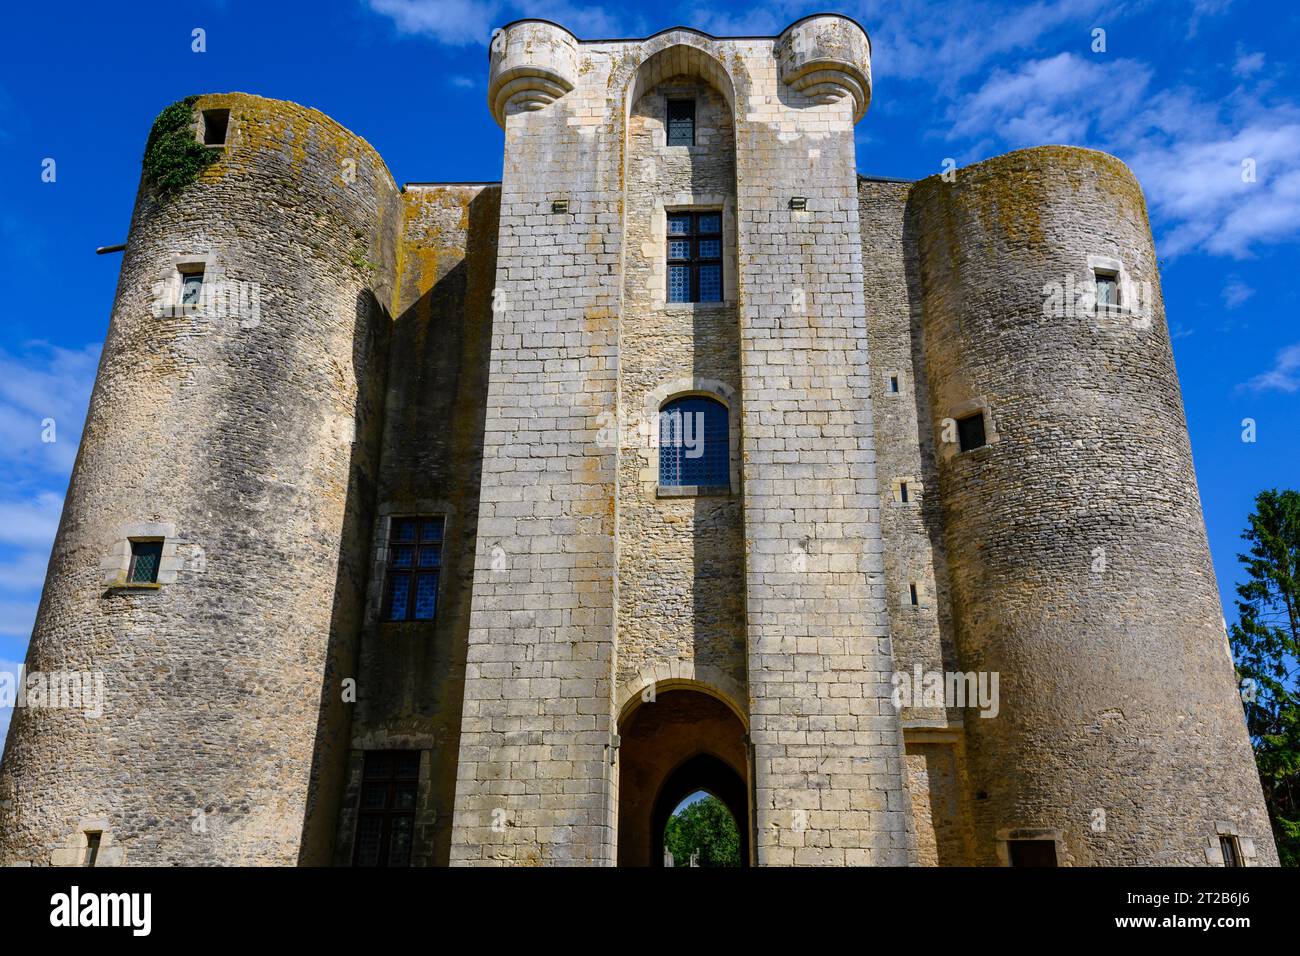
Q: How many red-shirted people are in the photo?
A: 0